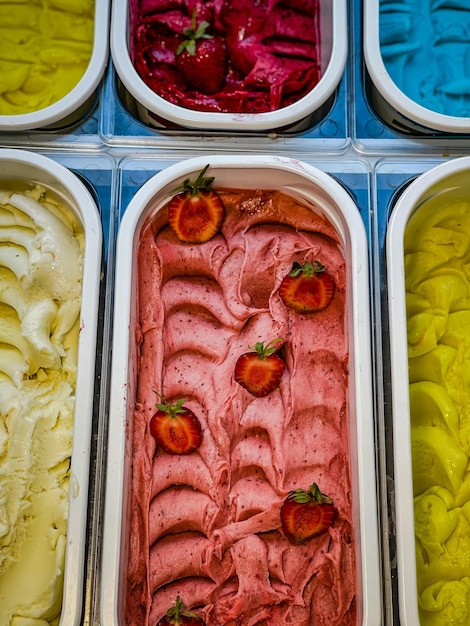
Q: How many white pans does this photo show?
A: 6